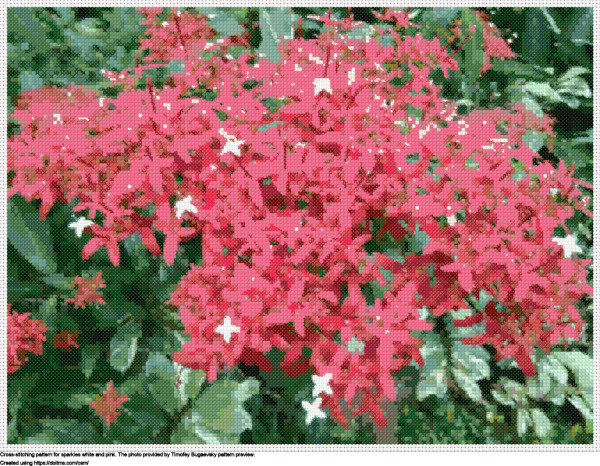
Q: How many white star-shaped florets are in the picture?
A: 8